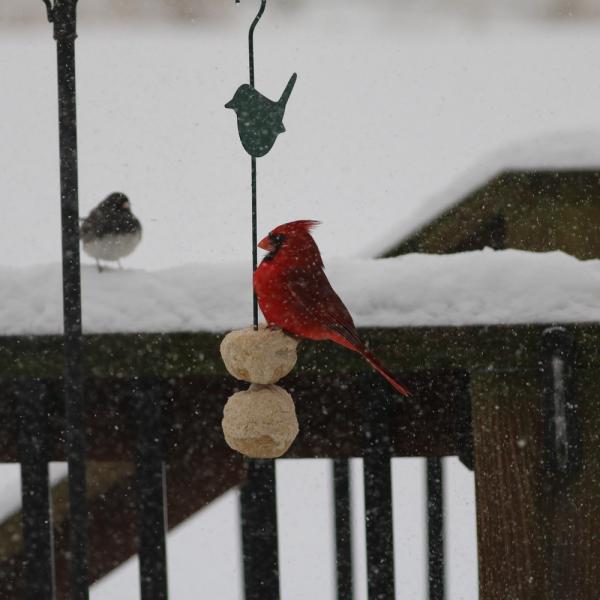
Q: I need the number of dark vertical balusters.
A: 6